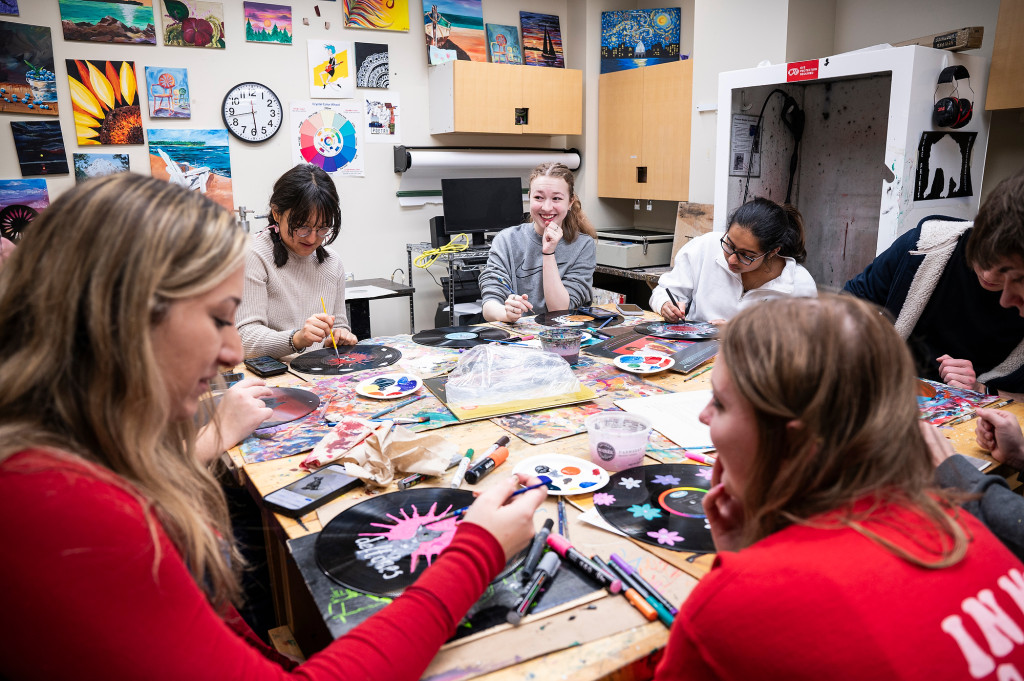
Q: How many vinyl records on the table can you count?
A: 7